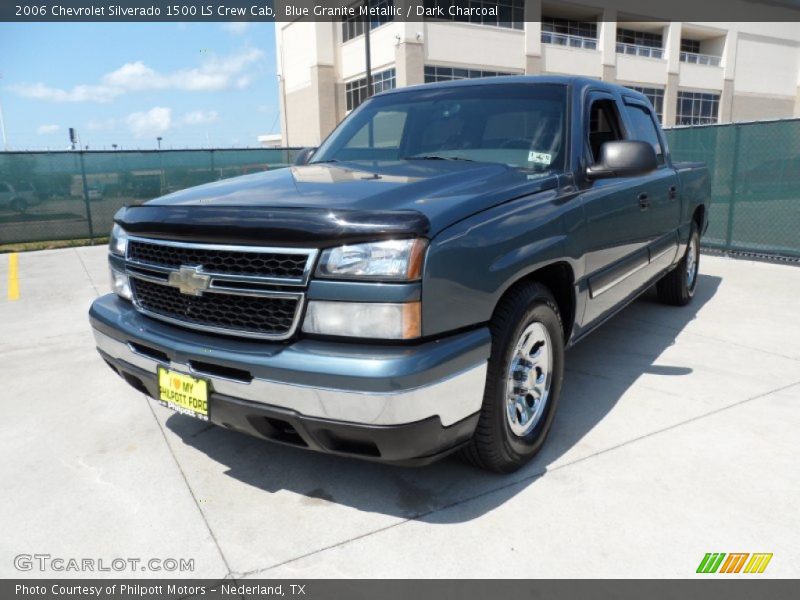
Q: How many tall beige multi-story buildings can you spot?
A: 1